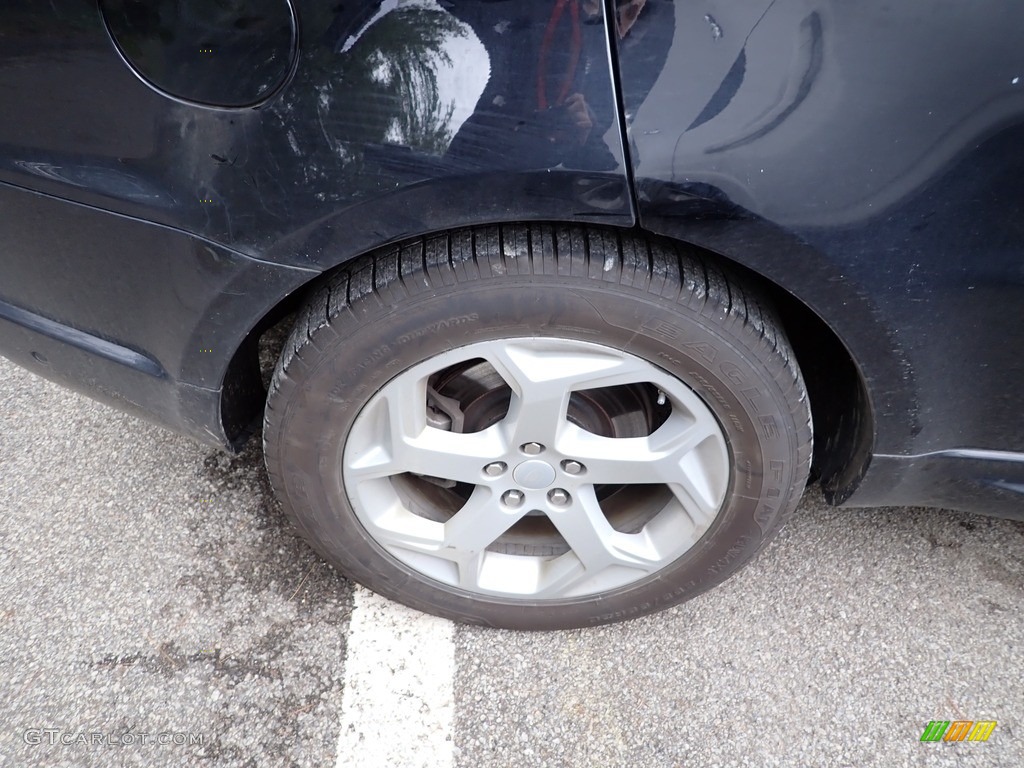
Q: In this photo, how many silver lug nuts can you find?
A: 5